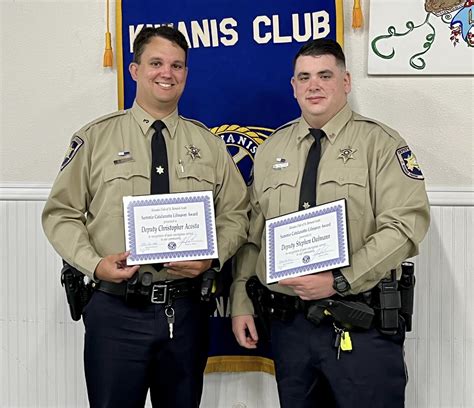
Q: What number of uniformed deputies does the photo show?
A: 2